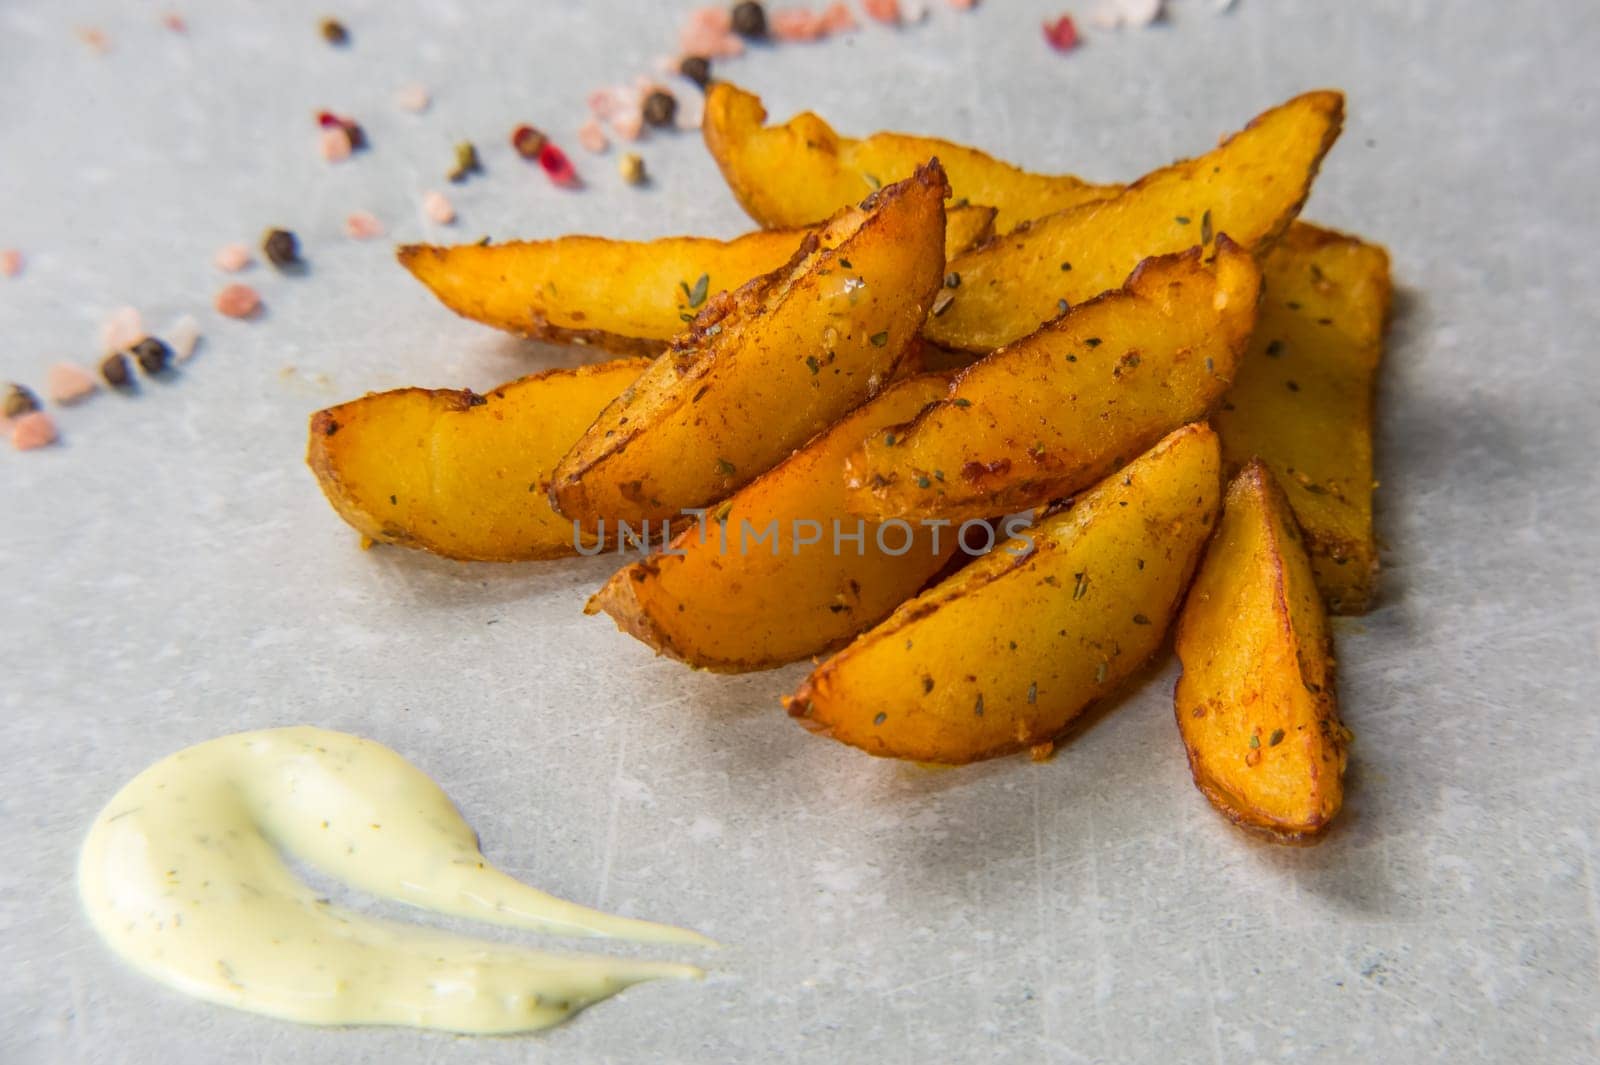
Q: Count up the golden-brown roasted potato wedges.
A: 10